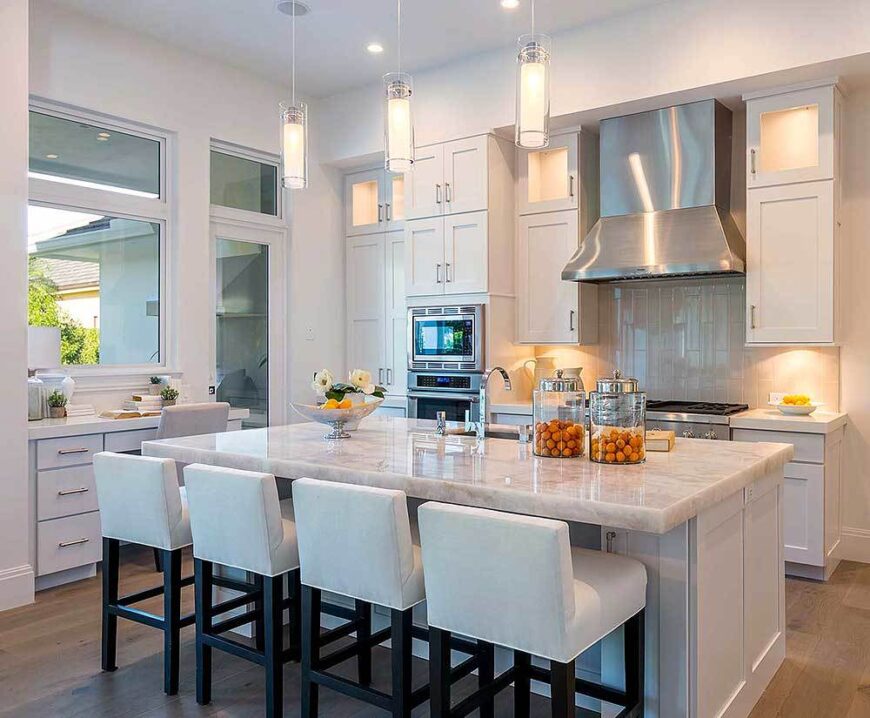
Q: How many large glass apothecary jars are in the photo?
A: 2